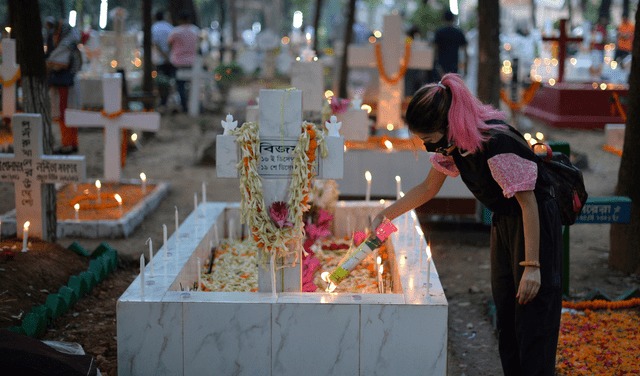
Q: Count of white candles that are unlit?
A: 11